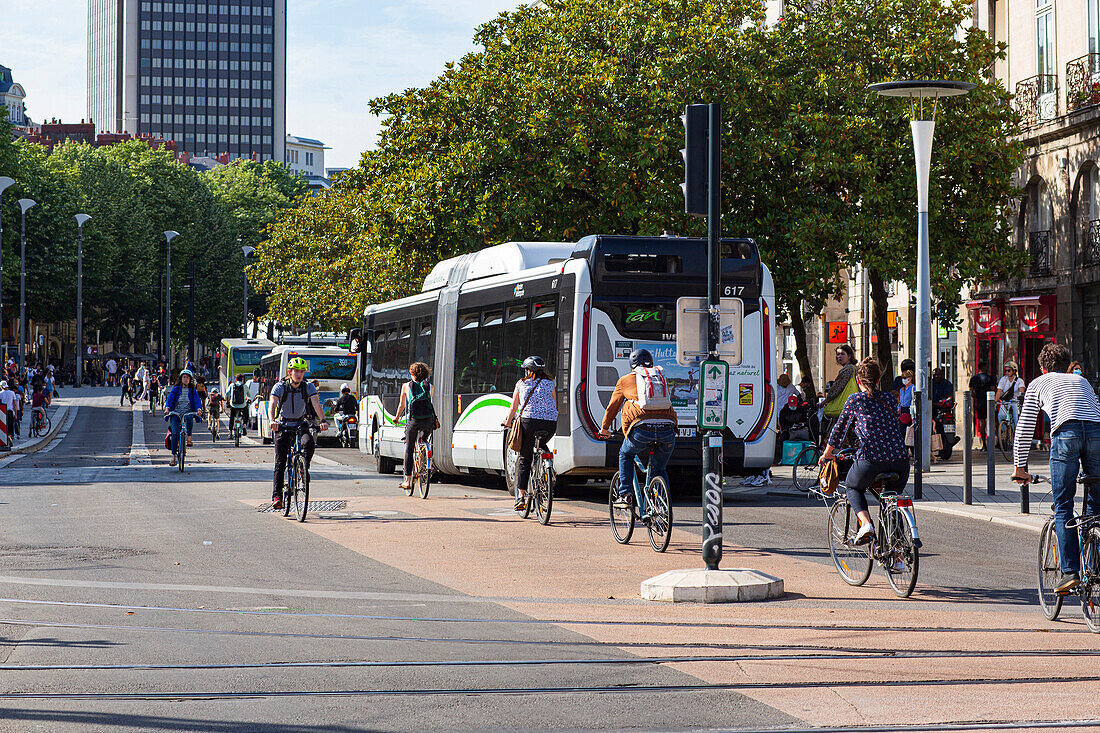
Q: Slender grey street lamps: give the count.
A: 5